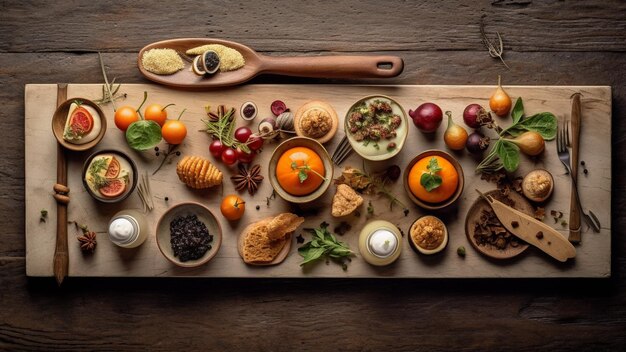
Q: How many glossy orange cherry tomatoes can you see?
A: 4